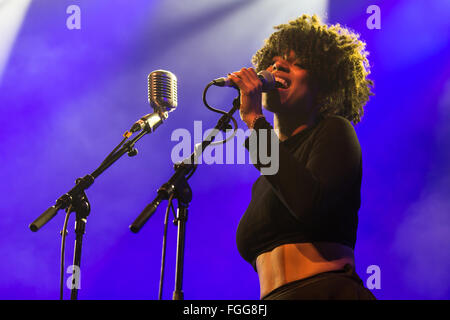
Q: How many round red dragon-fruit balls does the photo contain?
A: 0